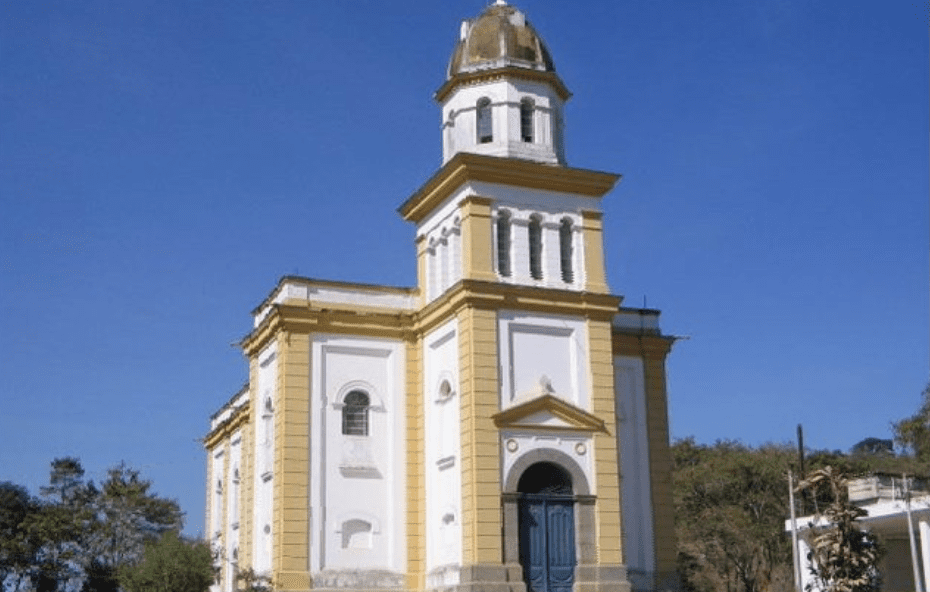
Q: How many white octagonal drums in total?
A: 1